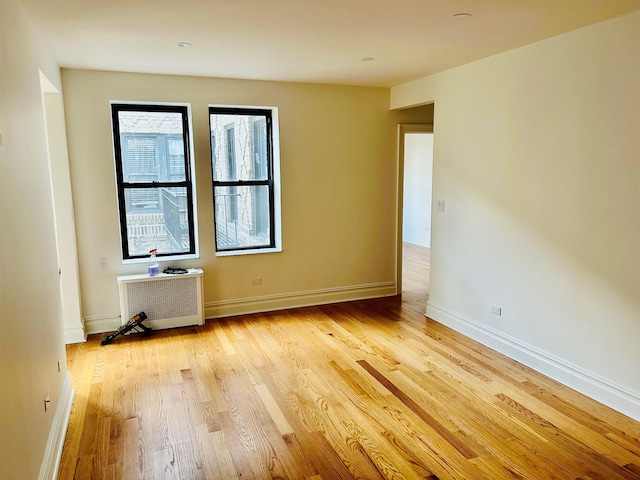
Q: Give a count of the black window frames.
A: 2